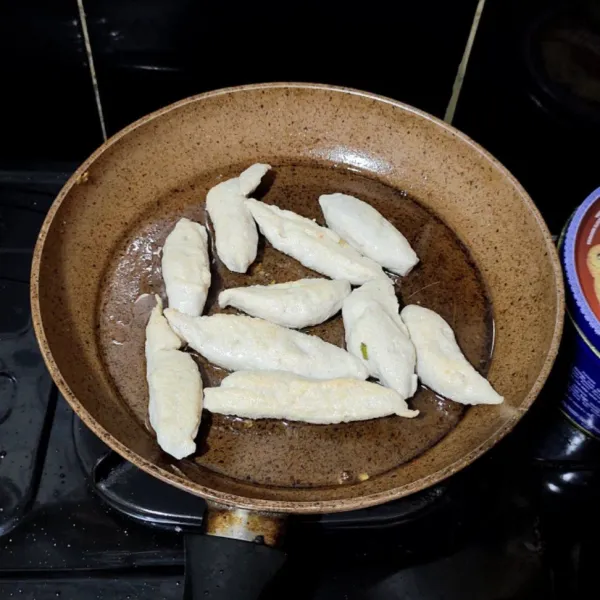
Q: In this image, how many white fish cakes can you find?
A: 10